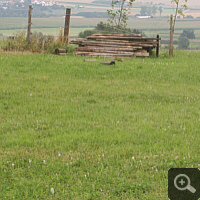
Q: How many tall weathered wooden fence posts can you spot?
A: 3